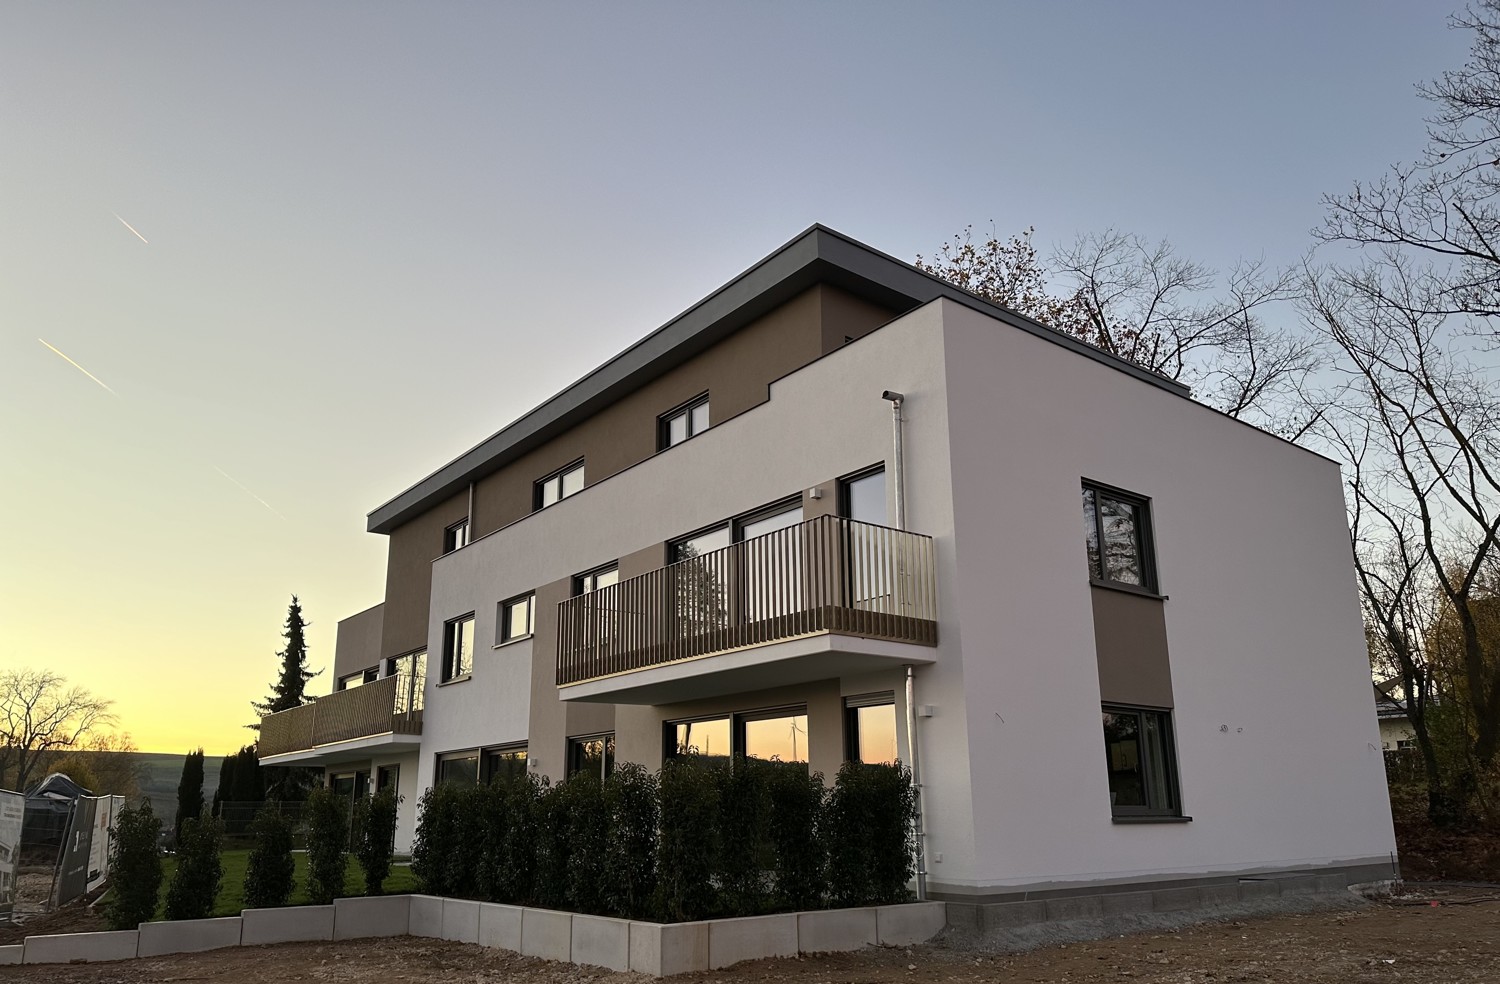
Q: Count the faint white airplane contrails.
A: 3